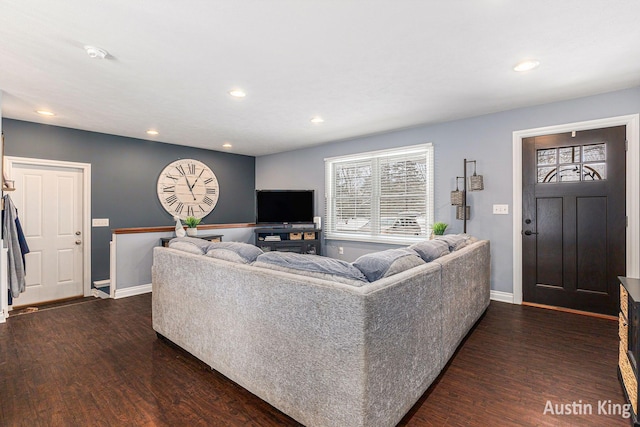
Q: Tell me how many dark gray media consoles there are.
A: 1